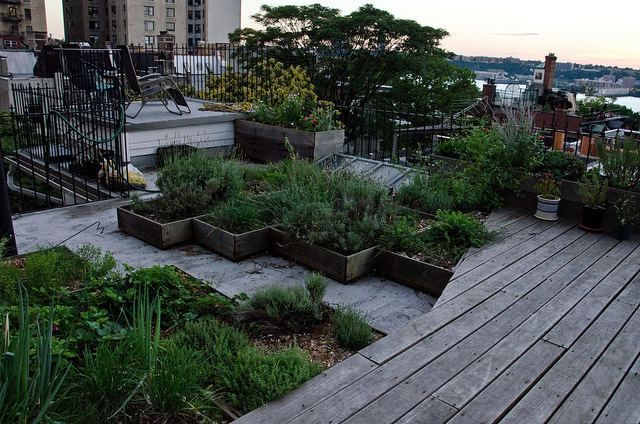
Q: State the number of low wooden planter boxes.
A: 4